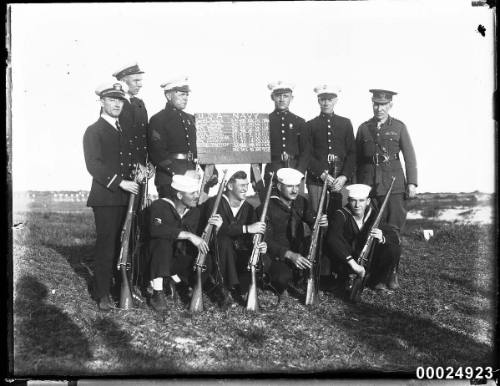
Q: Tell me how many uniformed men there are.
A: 10